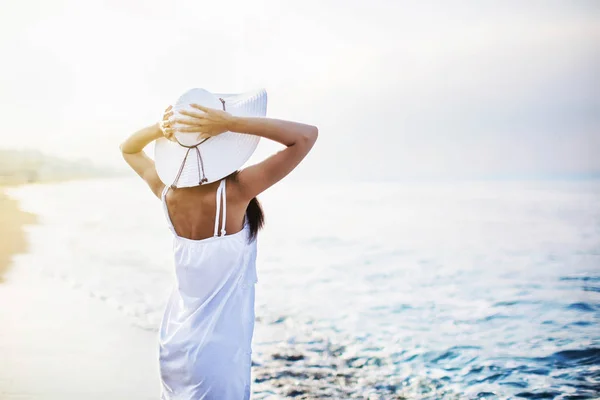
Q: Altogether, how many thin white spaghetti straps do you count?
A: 3